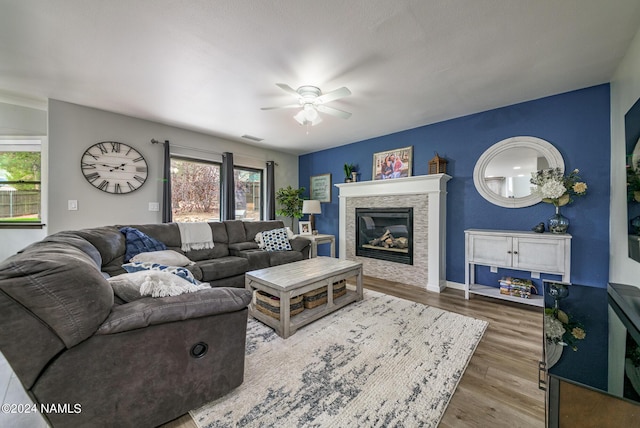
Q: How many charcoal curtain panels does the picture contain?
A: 3